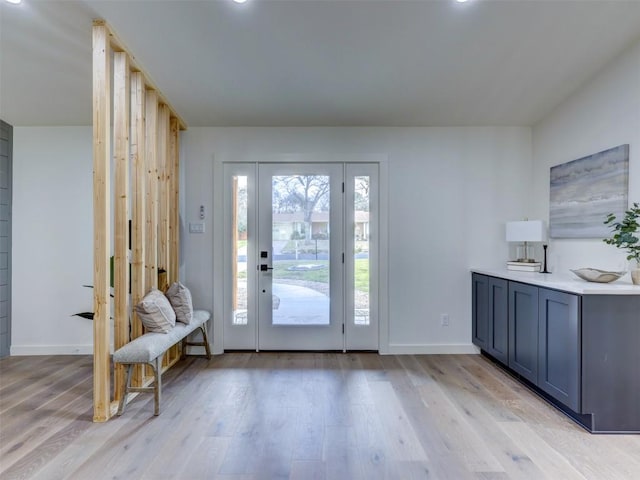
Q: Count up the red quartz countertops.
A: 0